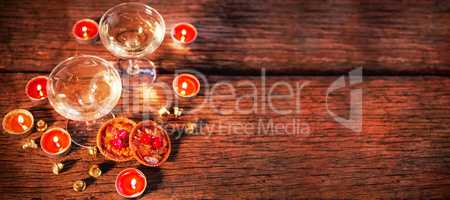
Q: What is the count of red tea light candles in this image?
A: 7